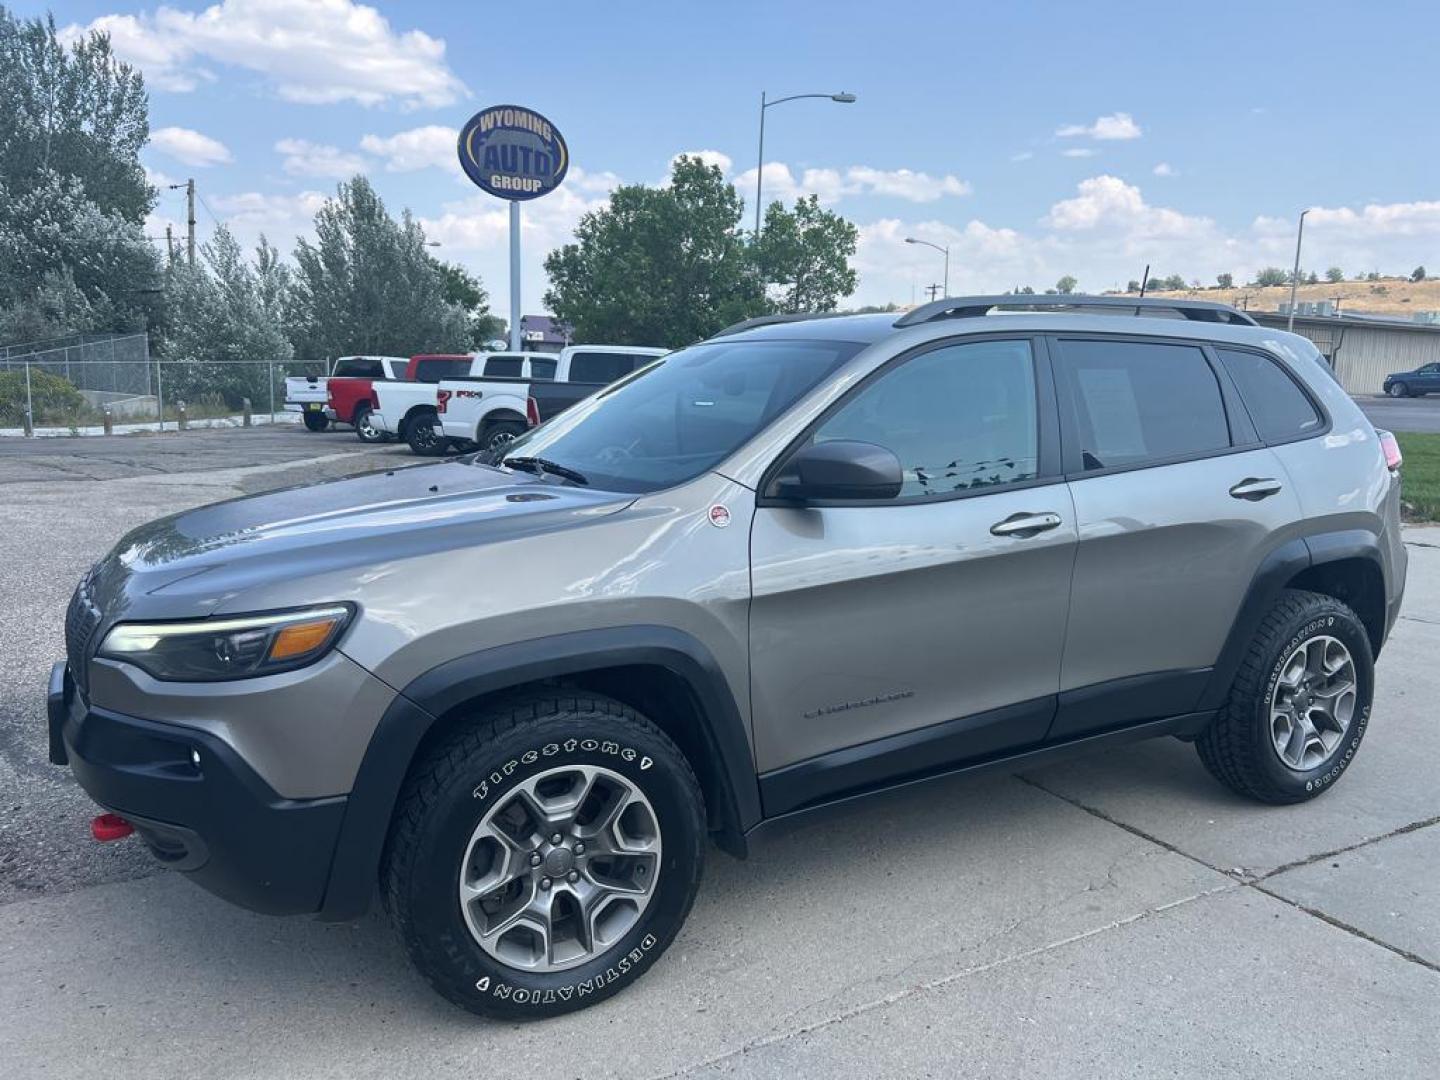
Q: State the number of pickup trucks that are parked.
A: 5